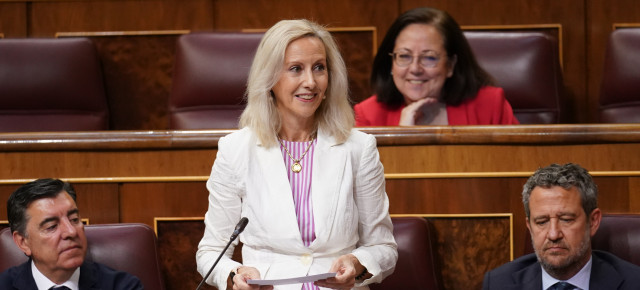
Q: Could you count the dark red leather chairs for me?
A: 7